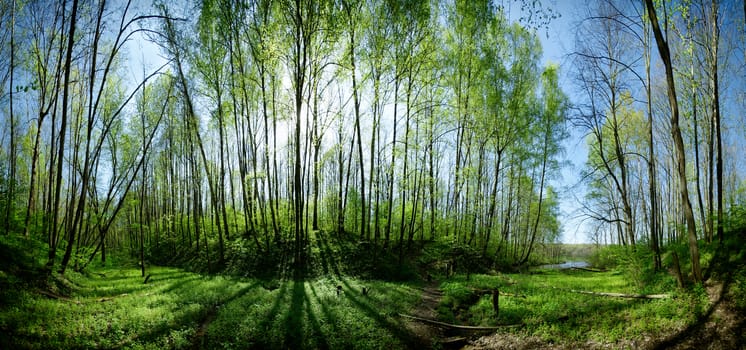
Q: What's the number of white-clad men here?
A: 0